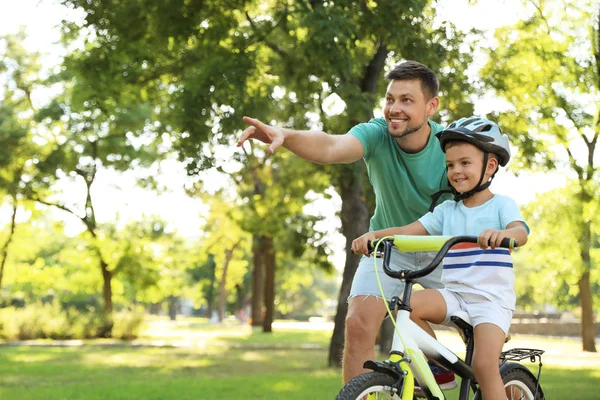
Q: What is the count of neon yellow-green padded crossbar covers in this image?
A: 1